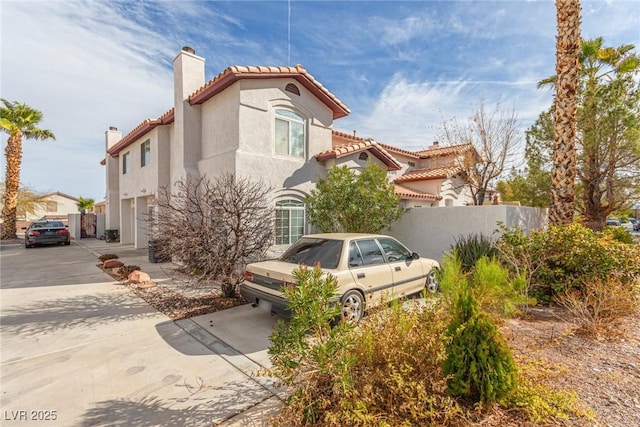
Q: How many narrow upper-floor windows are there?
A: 2